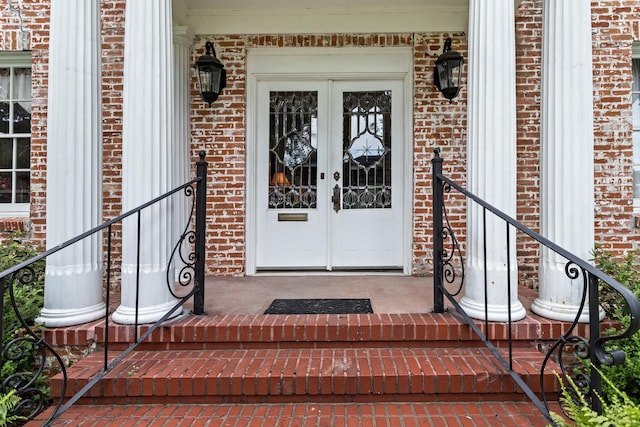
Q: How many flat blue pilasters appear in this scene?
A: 0